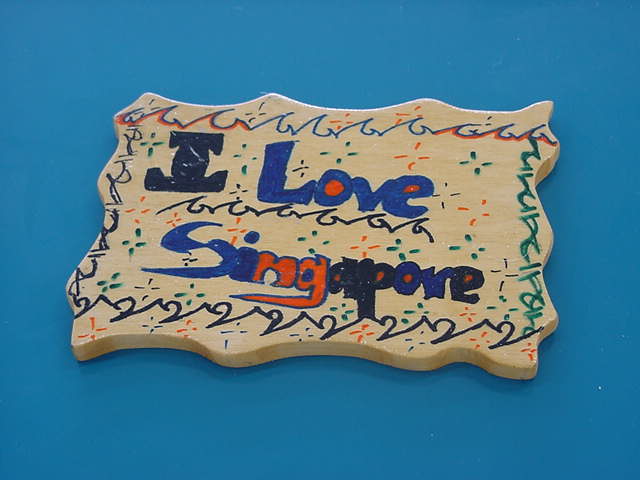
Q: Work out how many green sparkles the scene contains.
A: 13